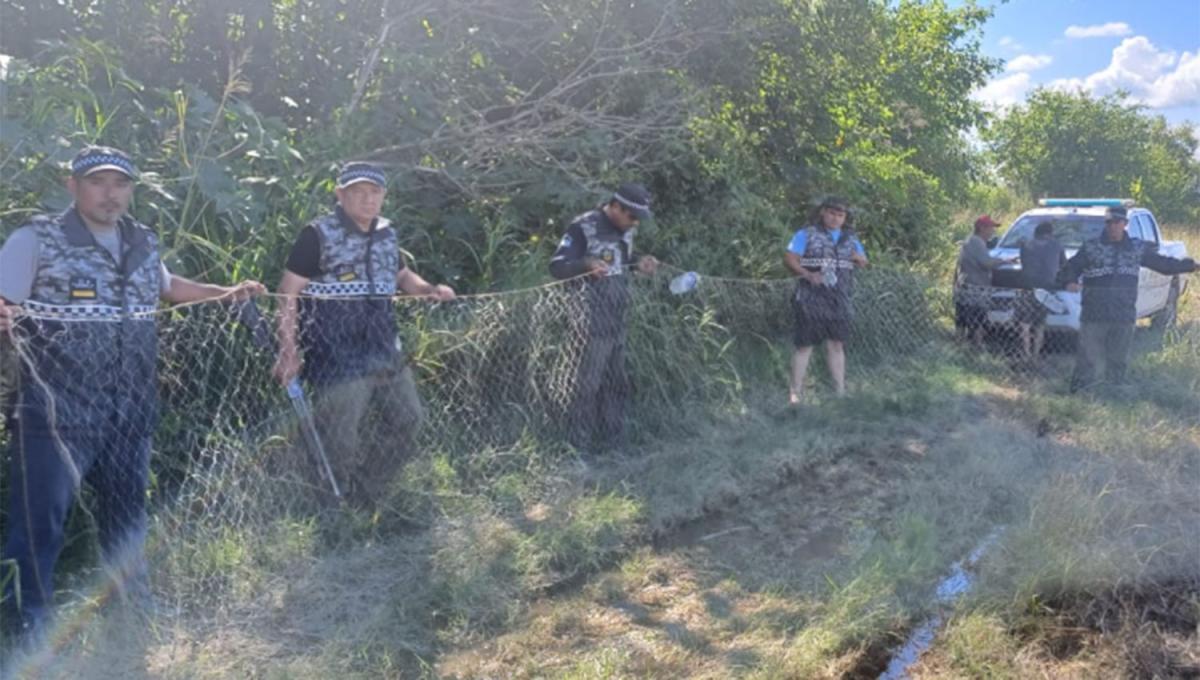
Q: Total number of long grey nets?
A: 1